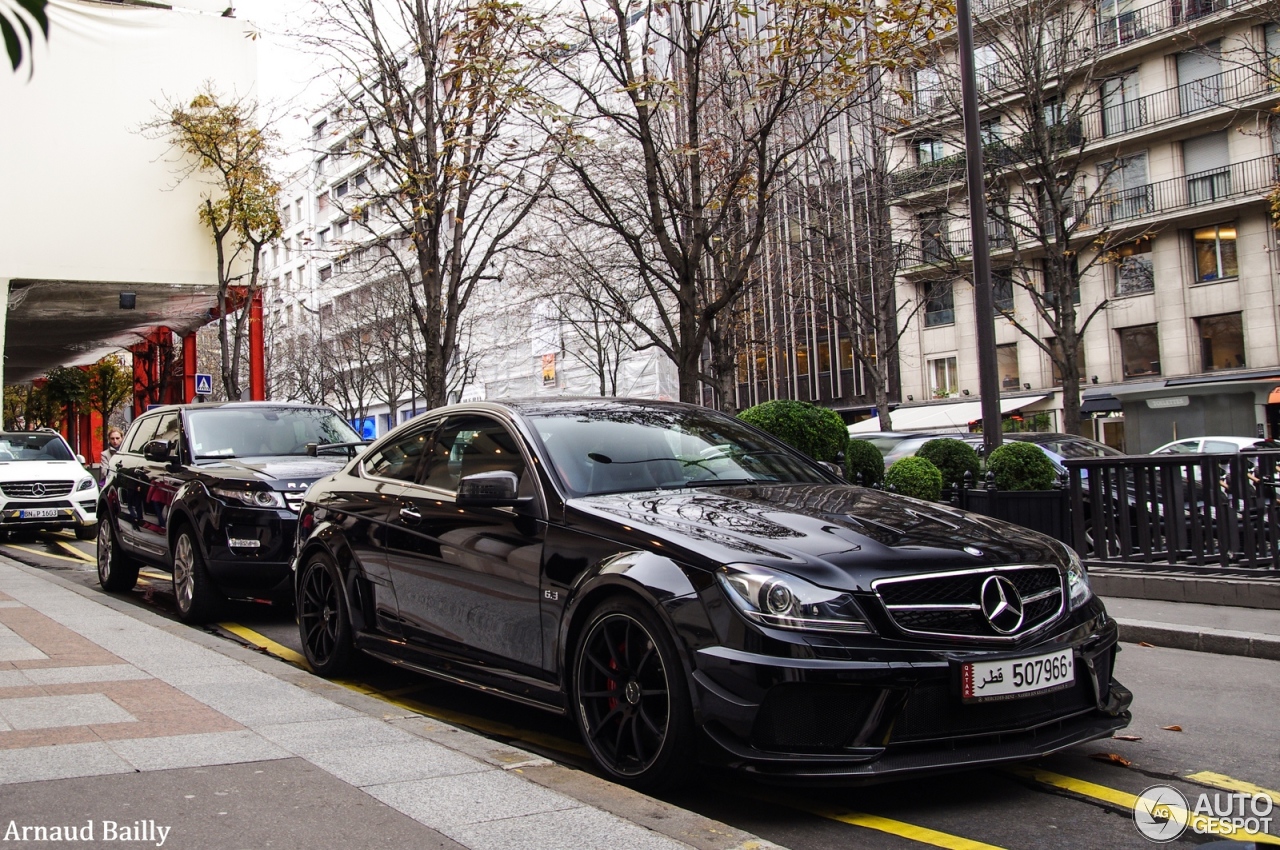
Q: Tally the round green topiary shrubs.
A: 5